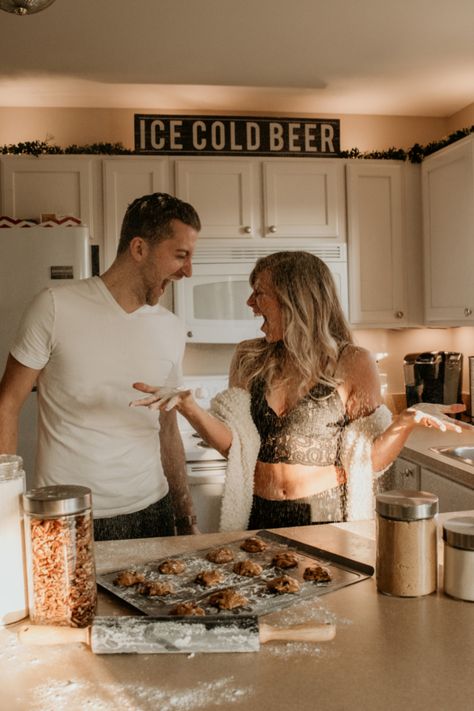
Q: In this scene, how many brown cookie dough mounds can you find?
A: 12